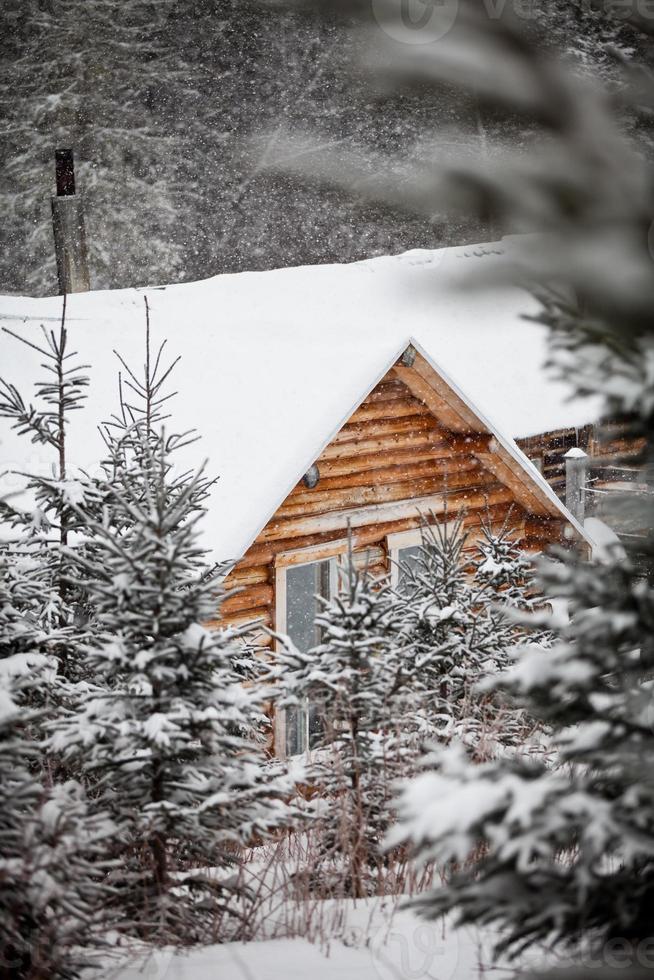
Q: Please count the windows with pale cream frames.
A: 2